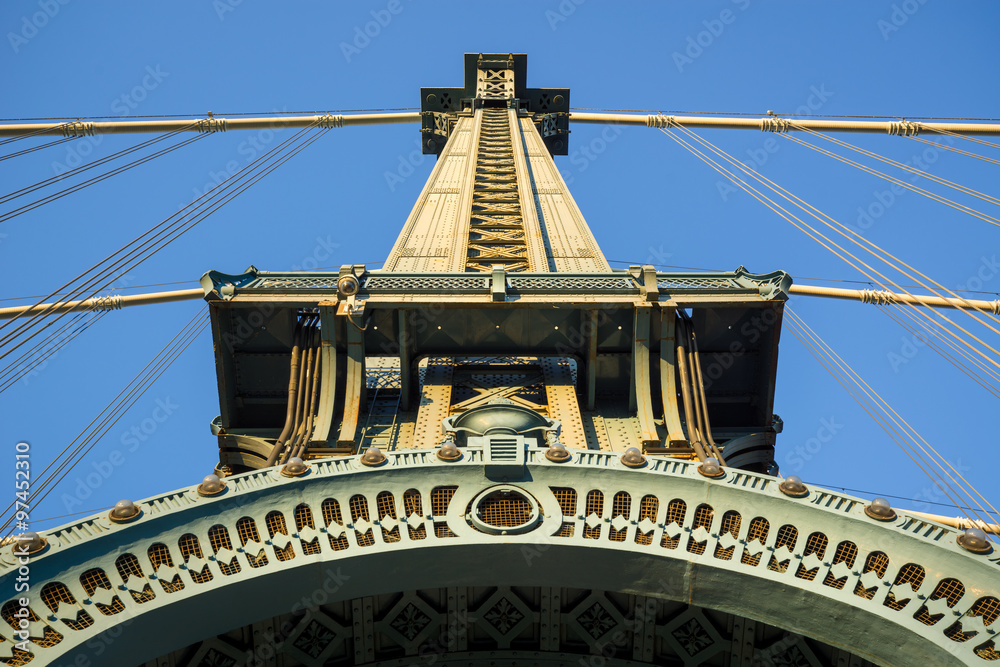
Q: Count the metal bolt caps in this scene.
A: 12